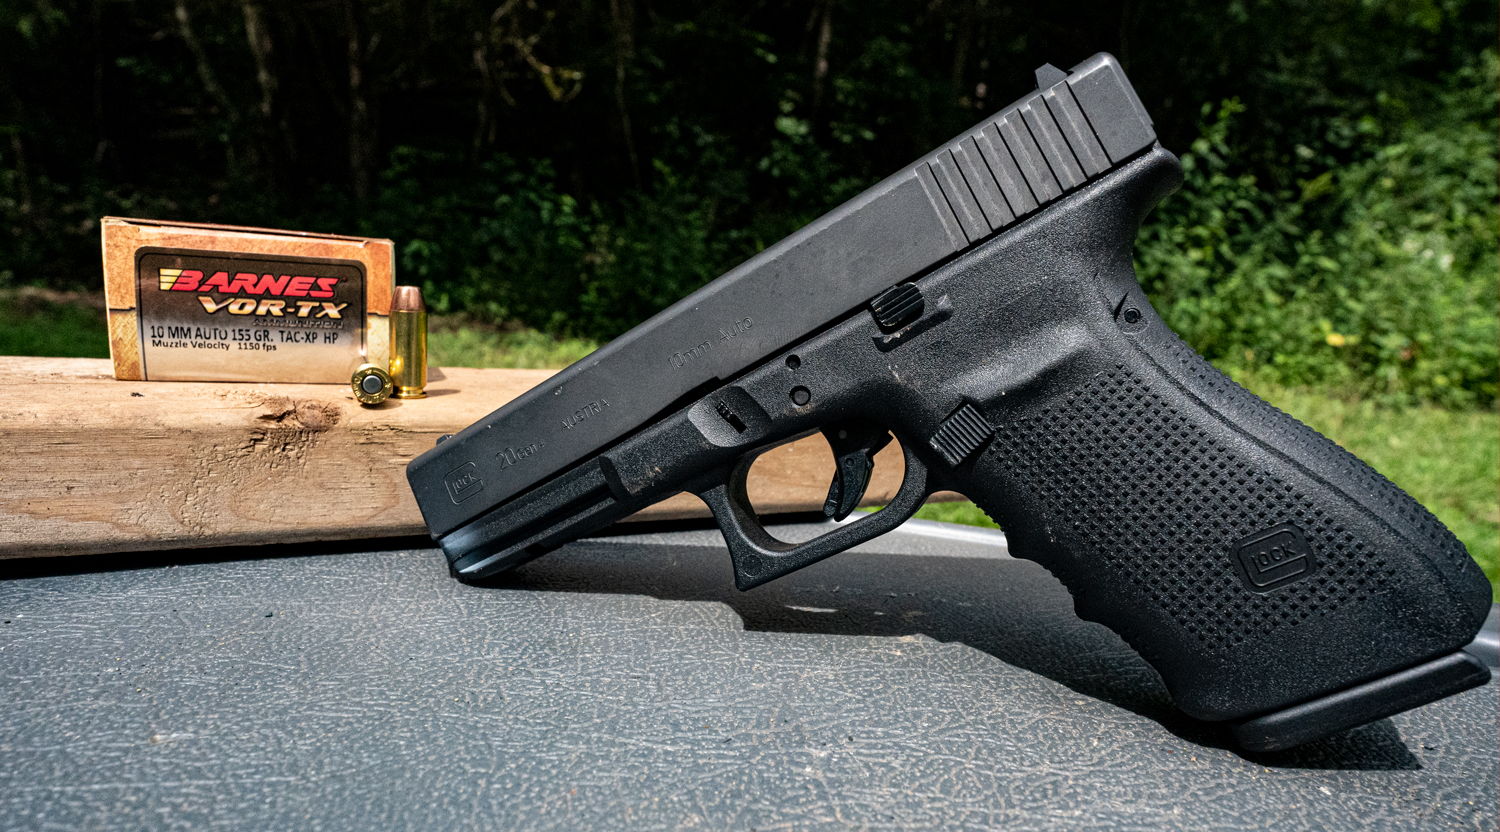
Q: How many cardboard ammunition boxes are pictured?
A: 1